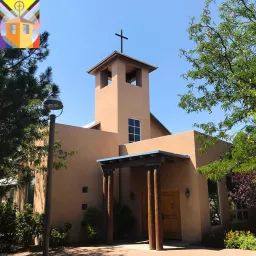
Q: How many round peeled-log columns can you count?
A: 4